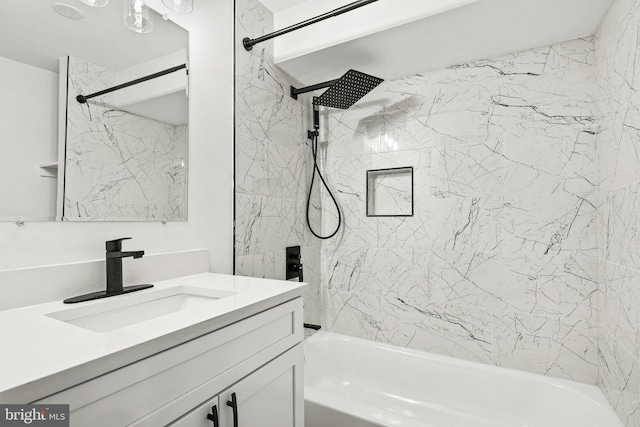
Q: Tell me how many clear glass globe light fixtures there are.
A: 3